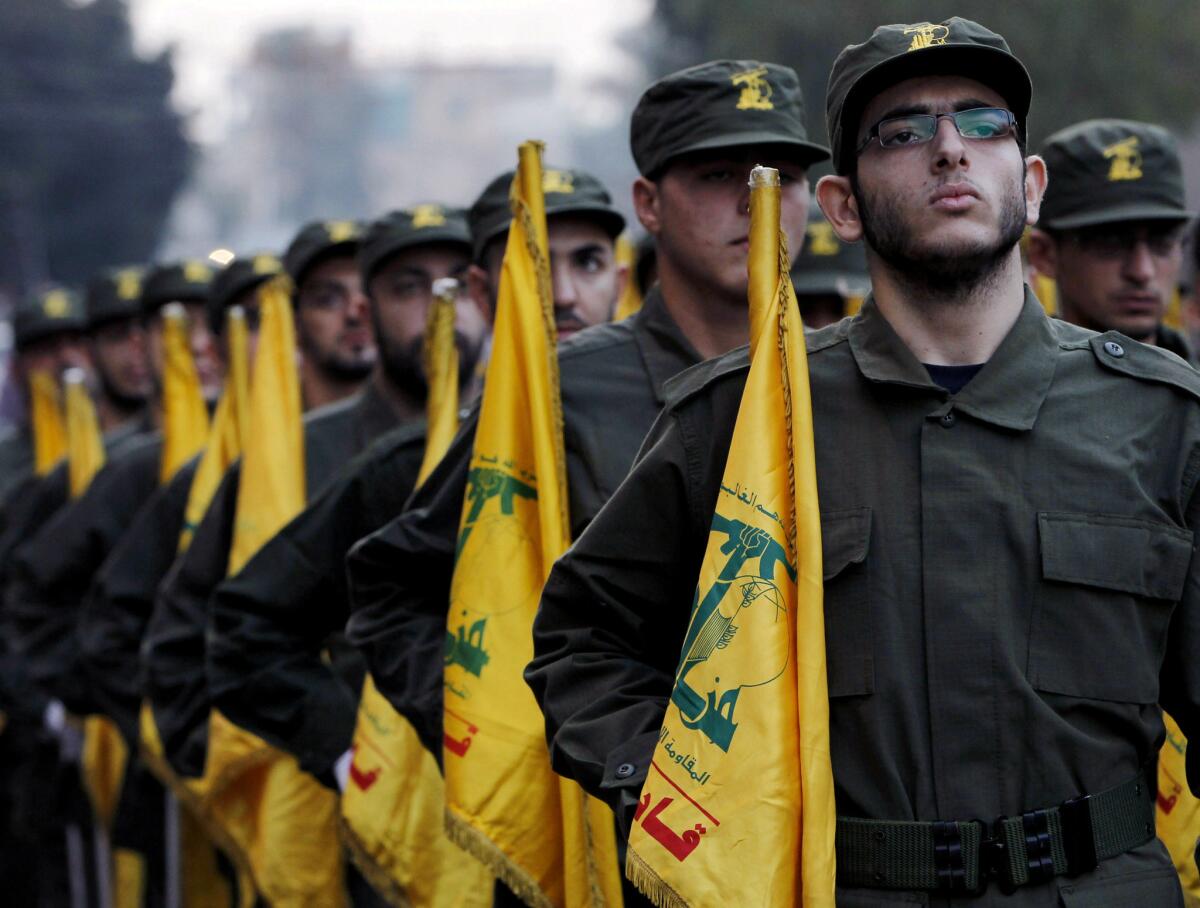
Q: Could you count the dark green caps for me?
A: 11